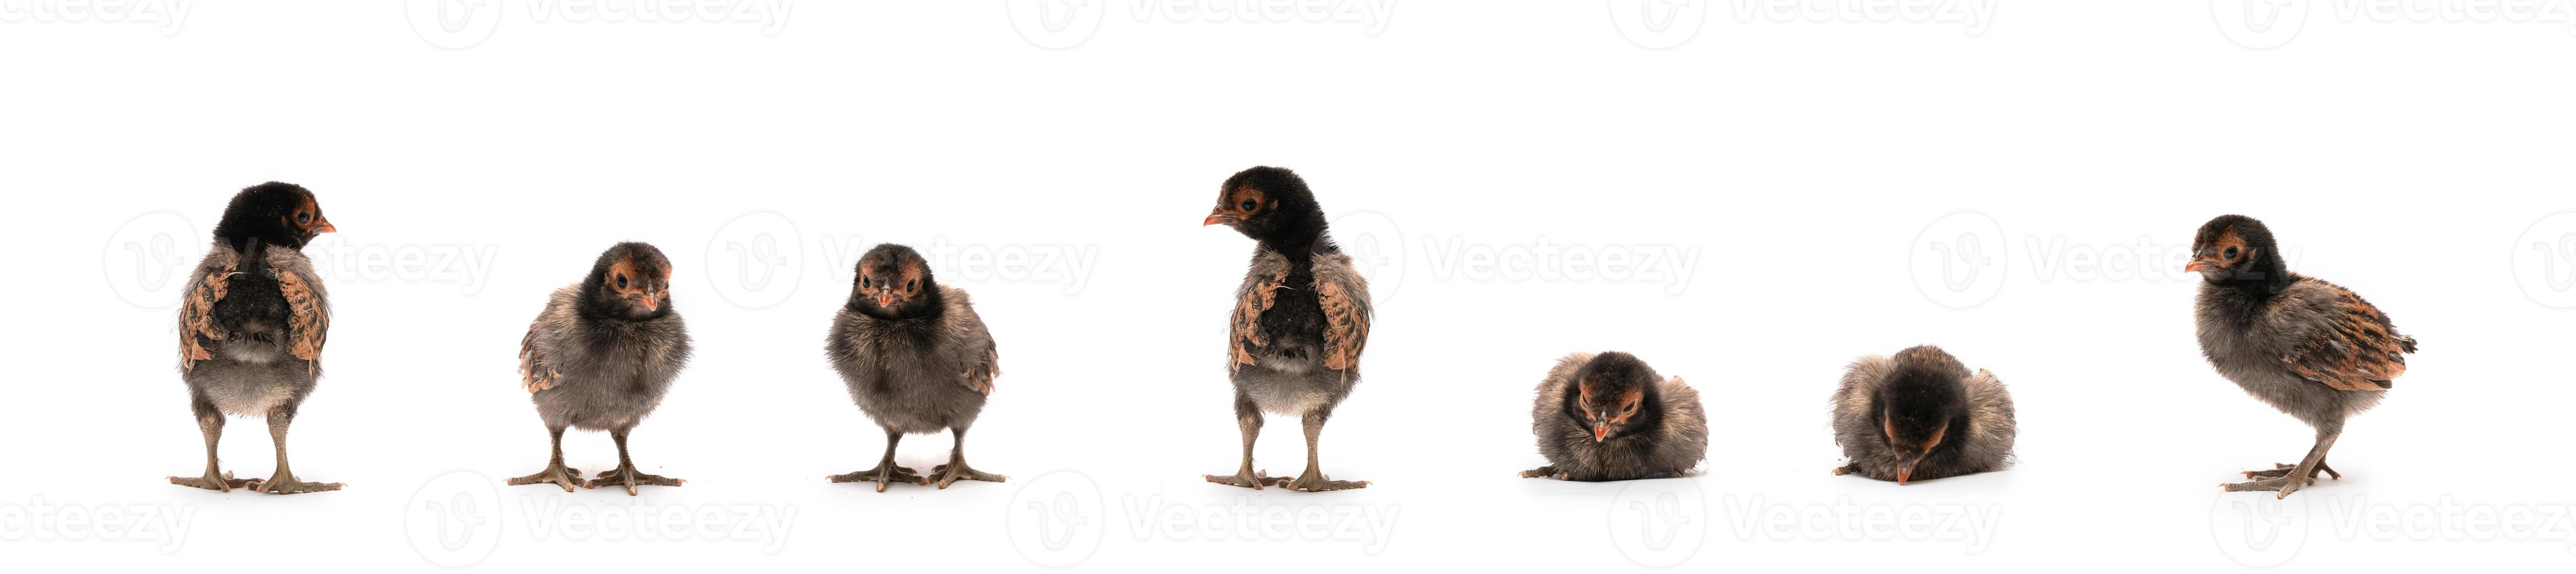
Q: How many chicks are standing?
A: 5